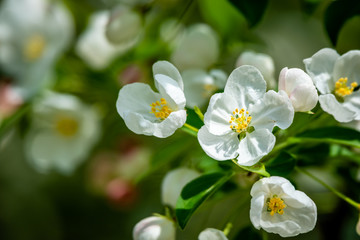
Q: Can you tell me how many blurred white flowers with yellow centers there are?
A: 2